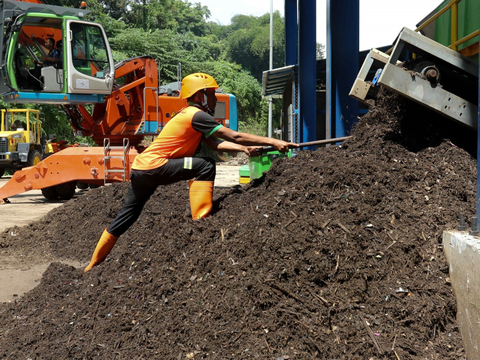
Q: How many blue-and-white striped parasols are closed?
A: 0